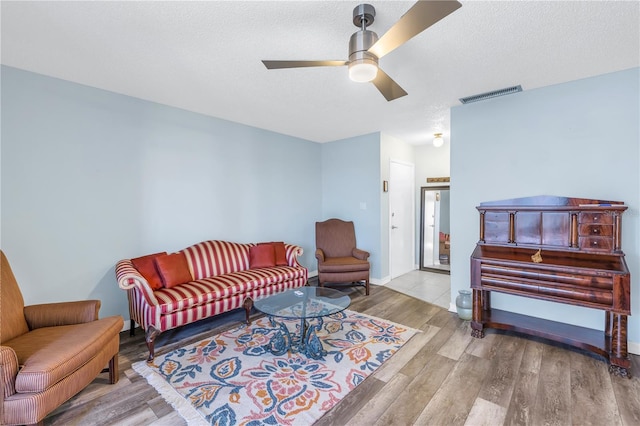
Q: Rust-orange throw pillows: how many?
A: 4